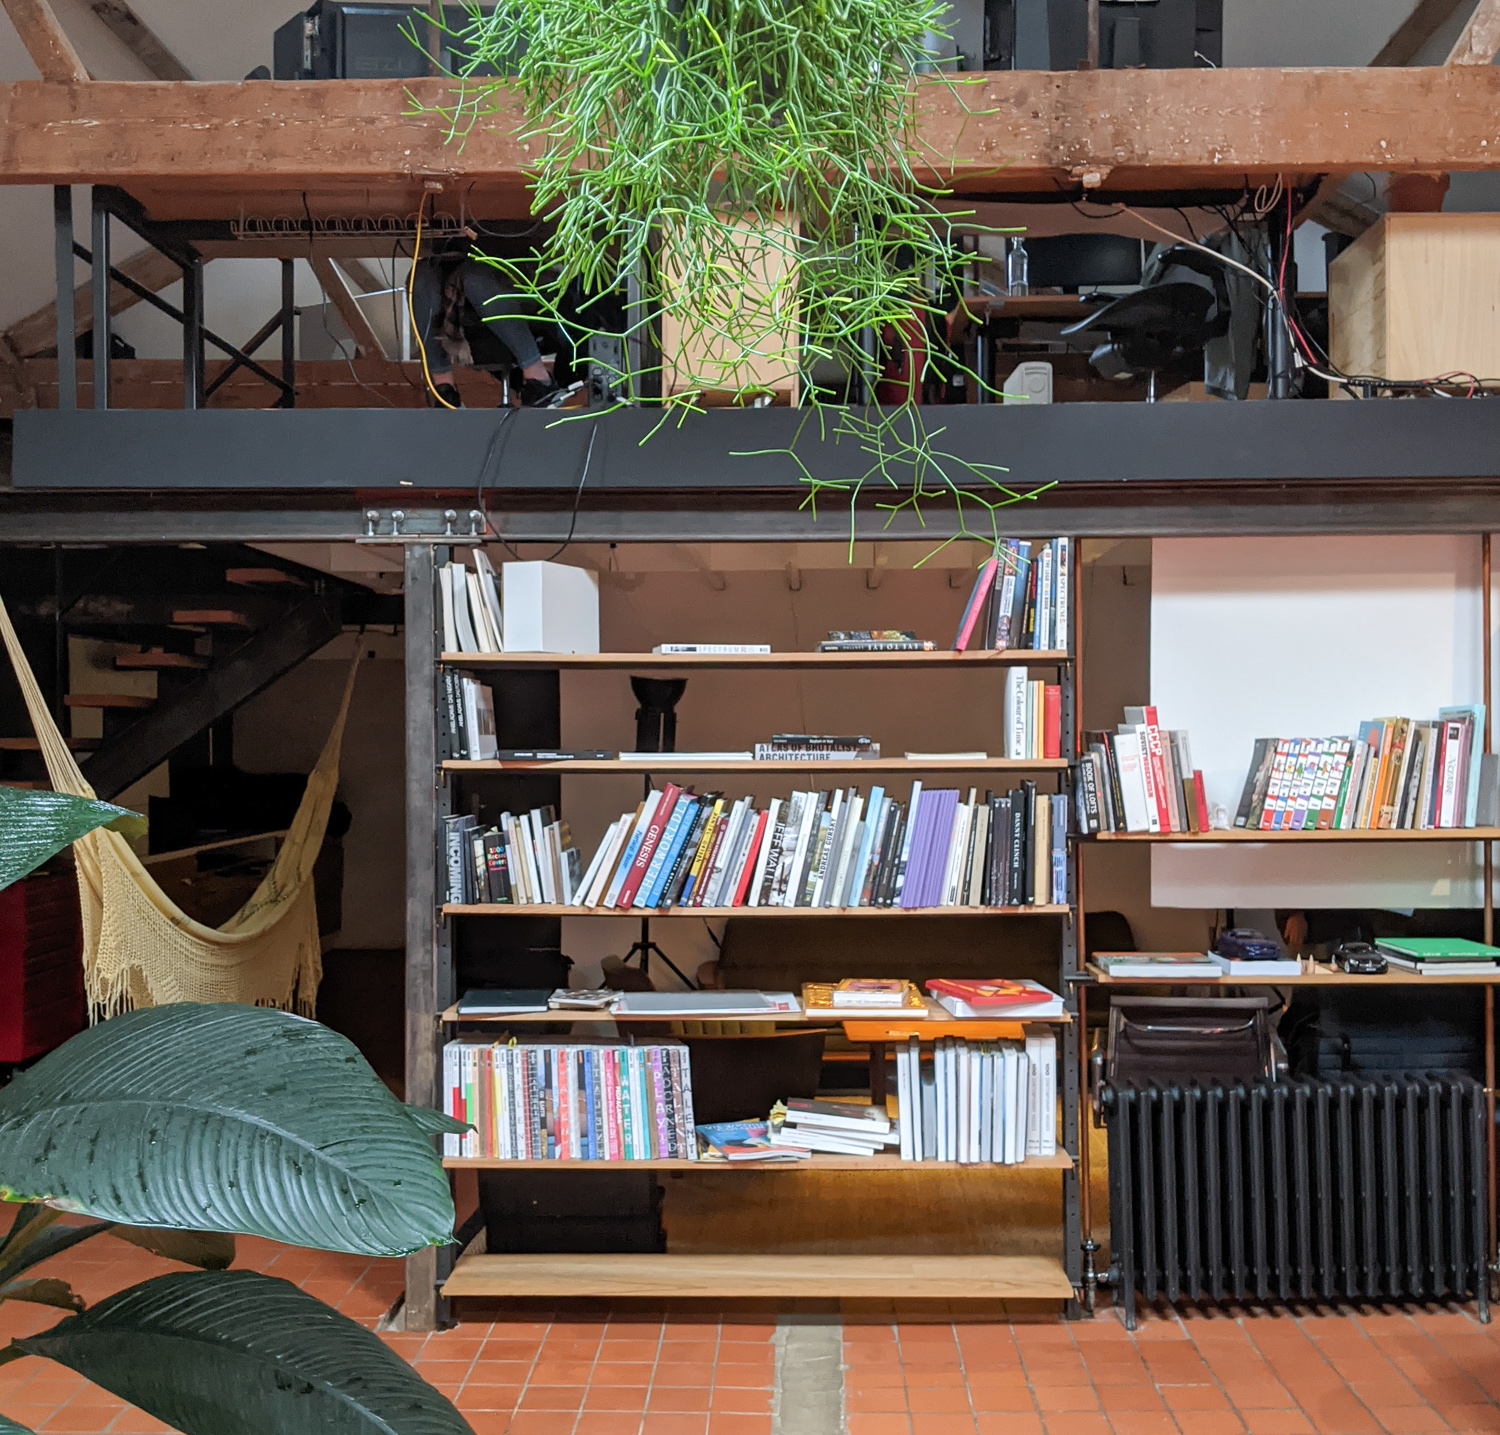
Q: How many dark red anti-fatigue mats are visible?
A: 0